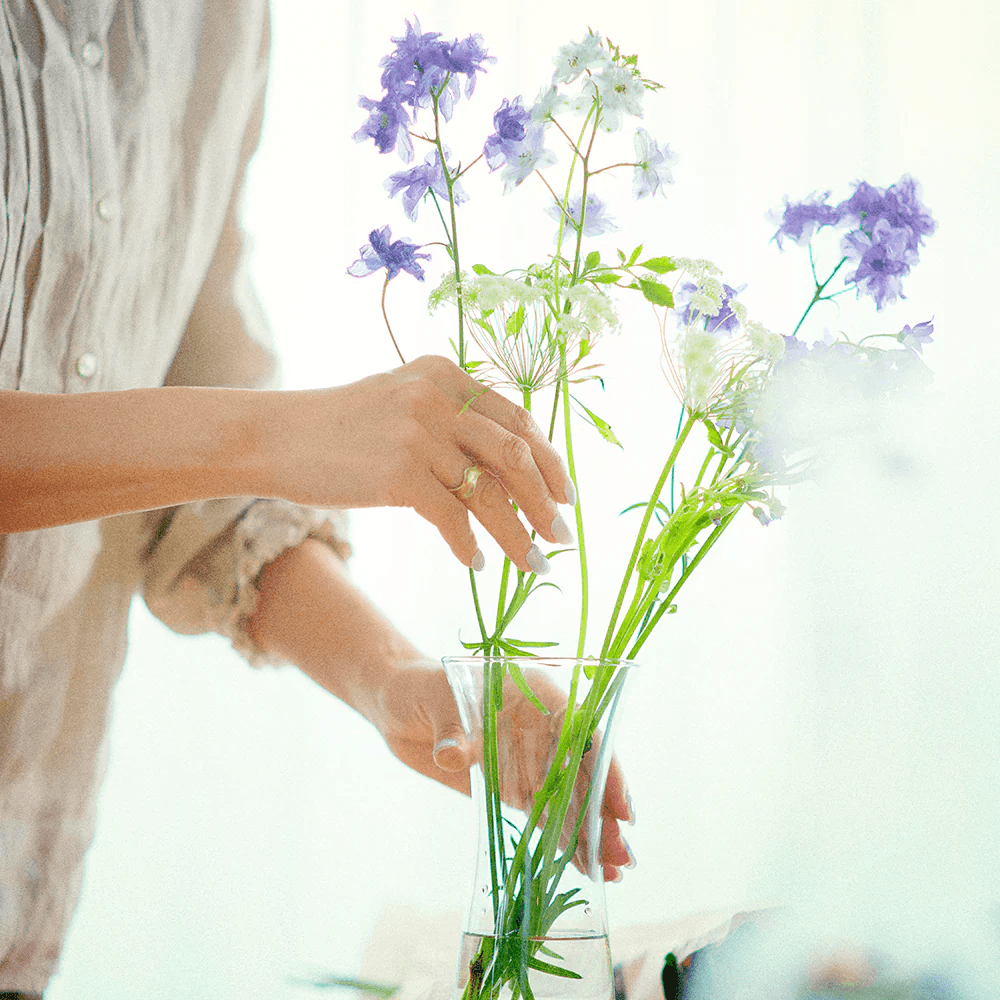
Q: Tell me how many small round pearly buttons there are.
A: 3